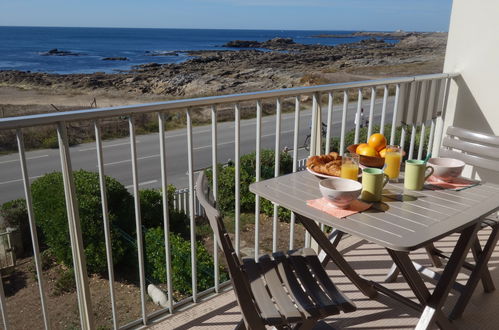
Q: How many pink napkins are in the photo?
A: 2